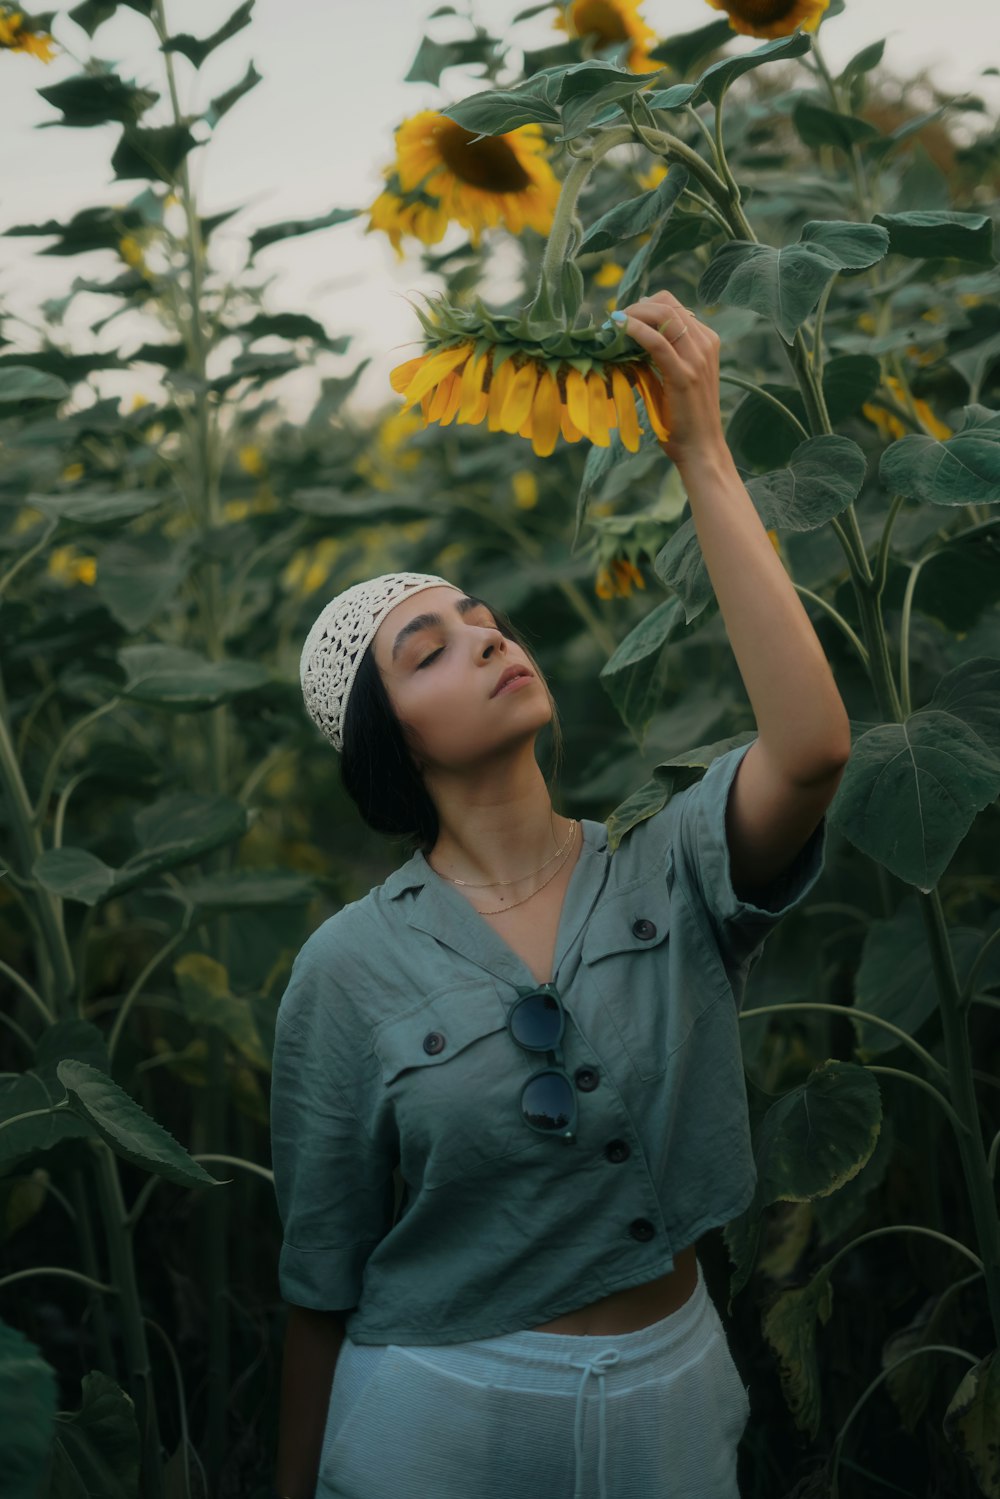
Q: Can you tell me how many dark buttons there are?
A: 5